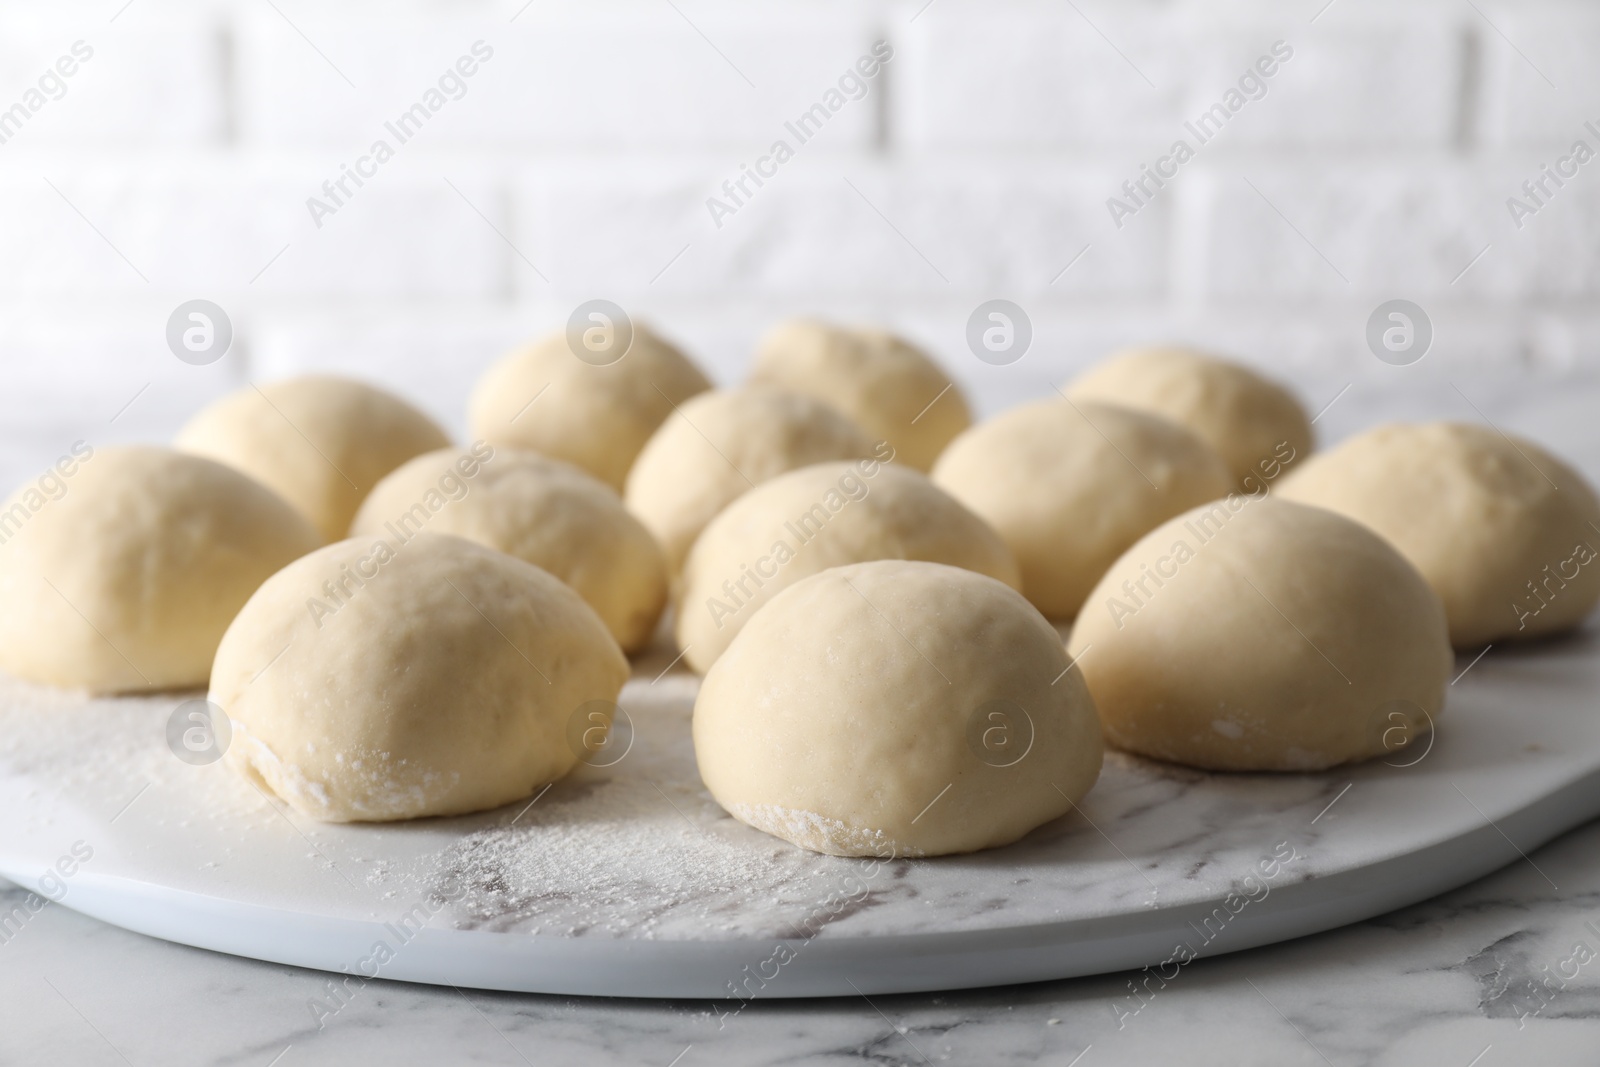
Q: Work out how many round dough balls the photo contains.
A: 13